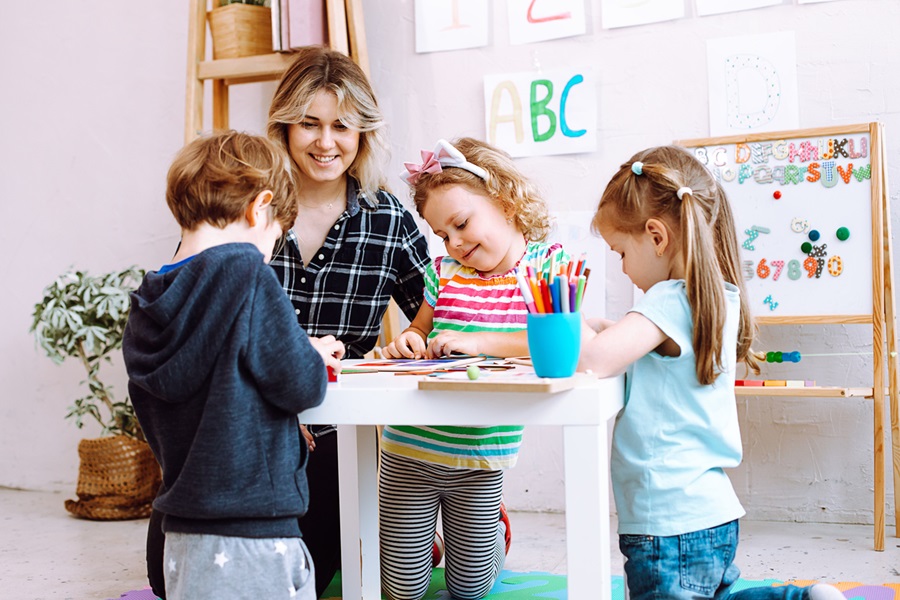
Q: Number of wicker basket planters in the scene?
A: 2